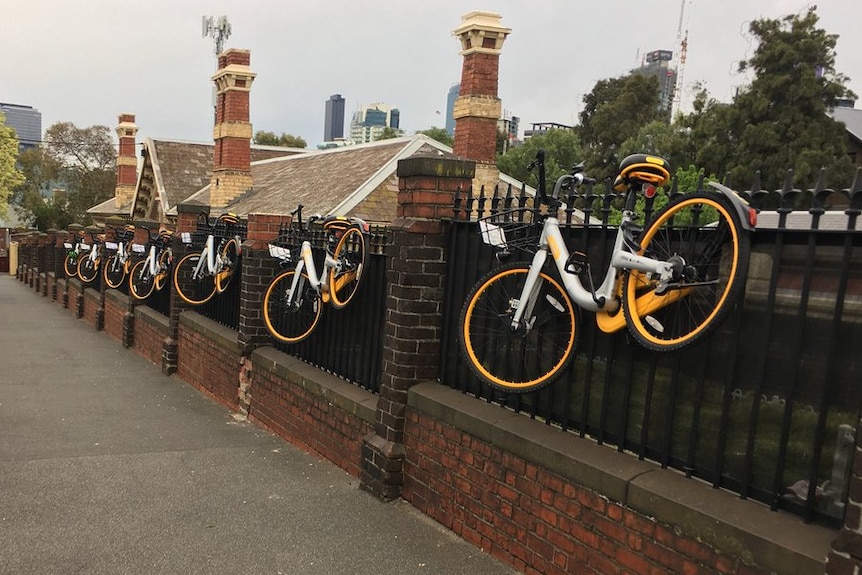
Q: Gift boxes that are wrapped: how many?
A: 0